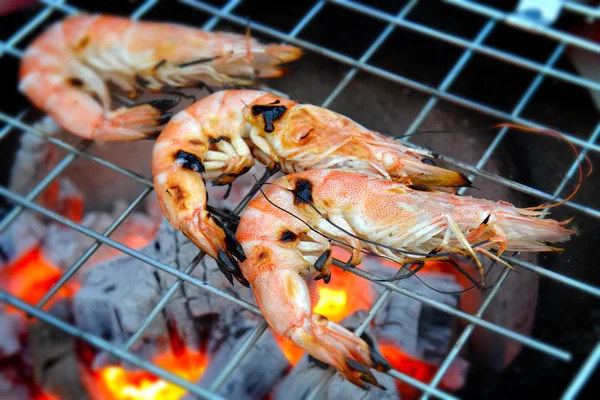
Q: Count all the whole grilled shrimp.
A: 3